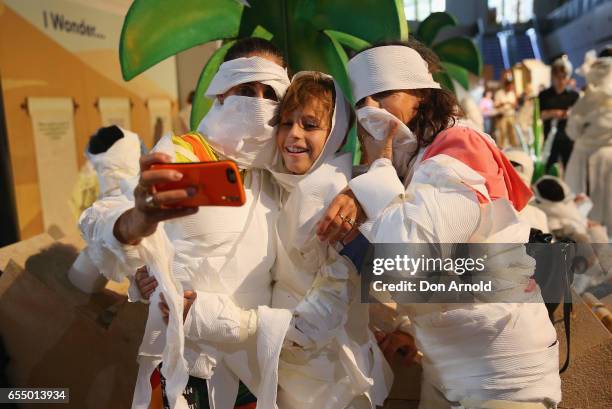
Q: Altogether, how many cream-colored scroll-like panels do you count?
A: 3